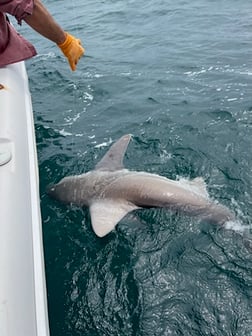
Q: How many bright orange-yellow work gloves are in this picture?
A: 1